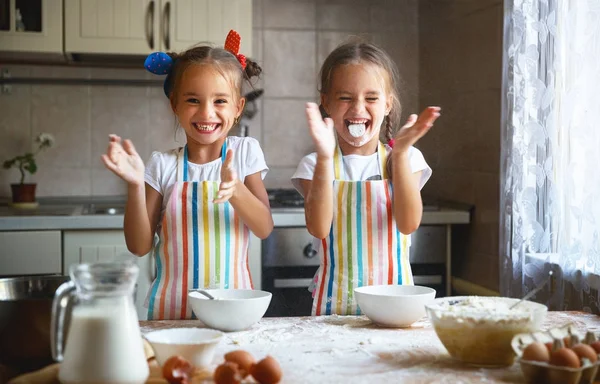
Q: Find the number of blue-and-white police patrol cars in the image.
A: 0